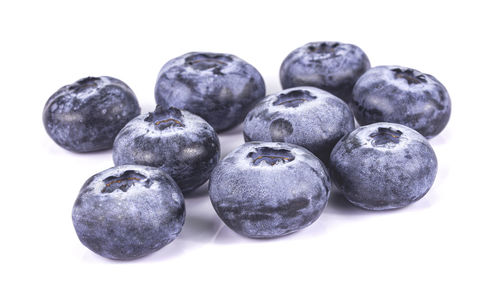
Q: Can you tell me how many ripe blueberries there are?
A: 9